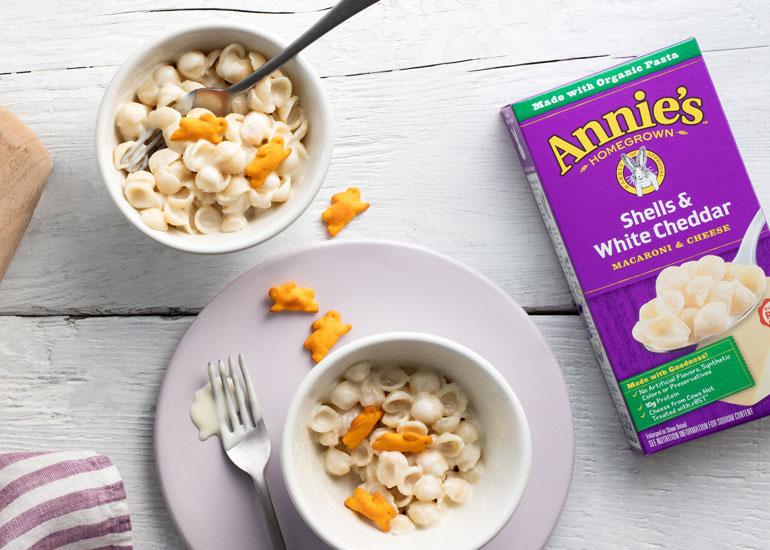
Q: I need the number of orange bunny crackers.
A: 8